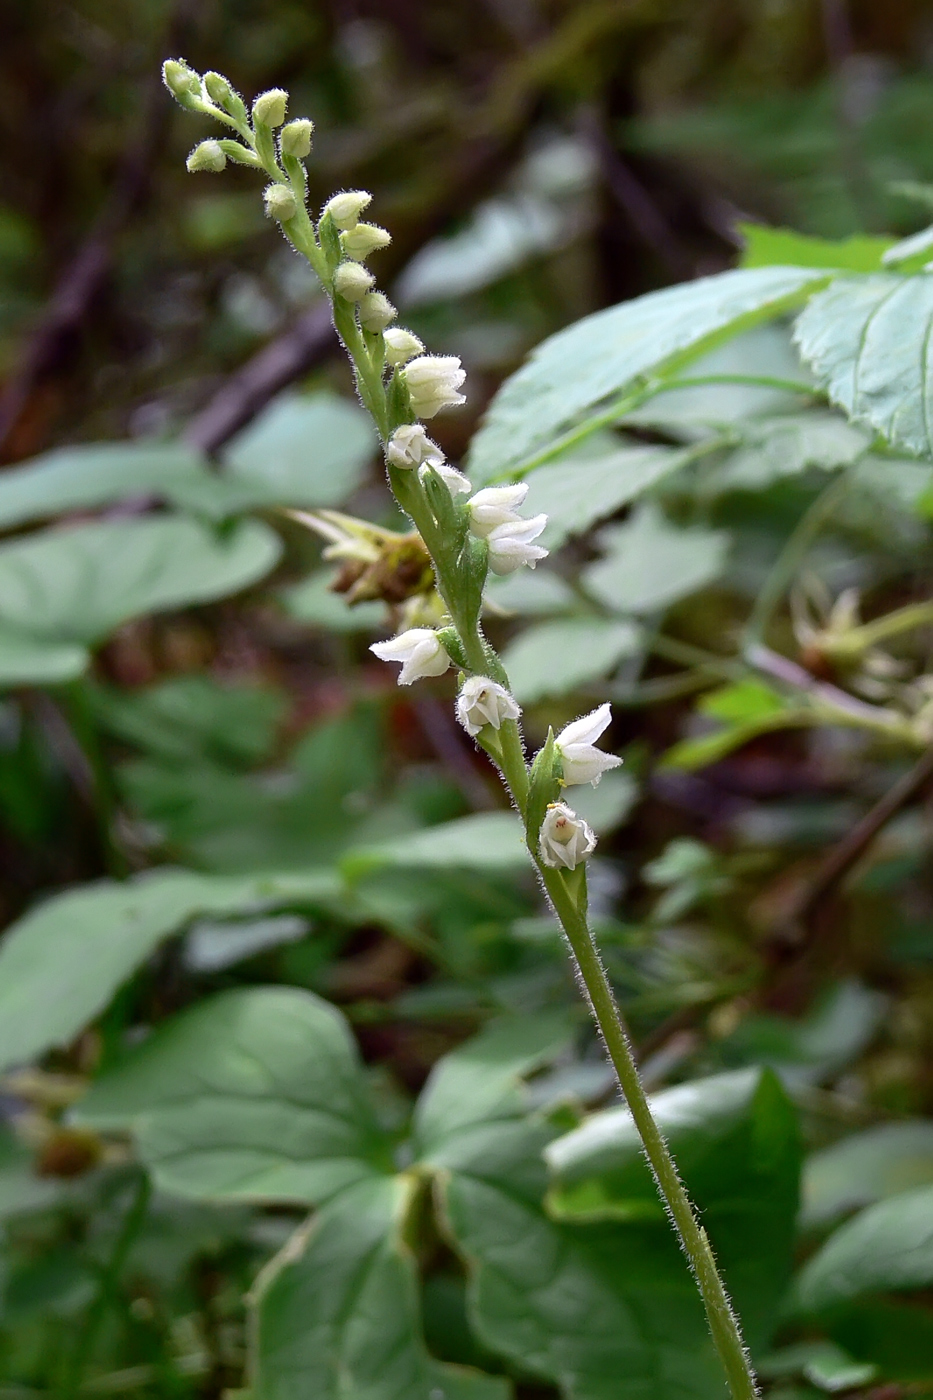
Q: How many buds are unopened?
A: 11